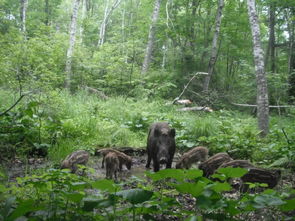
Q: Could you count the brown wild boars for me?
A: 7